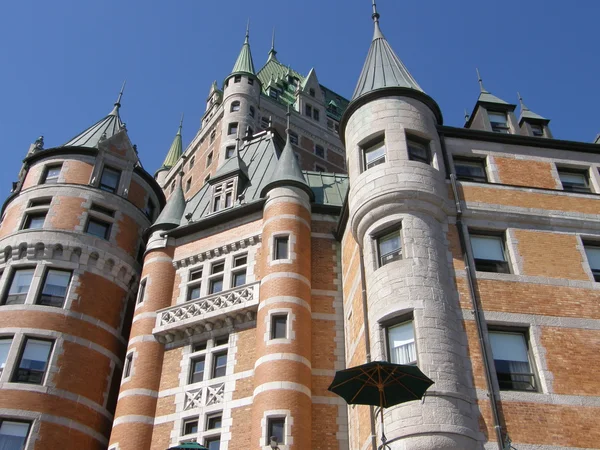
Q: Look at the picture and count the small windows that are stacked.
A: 3